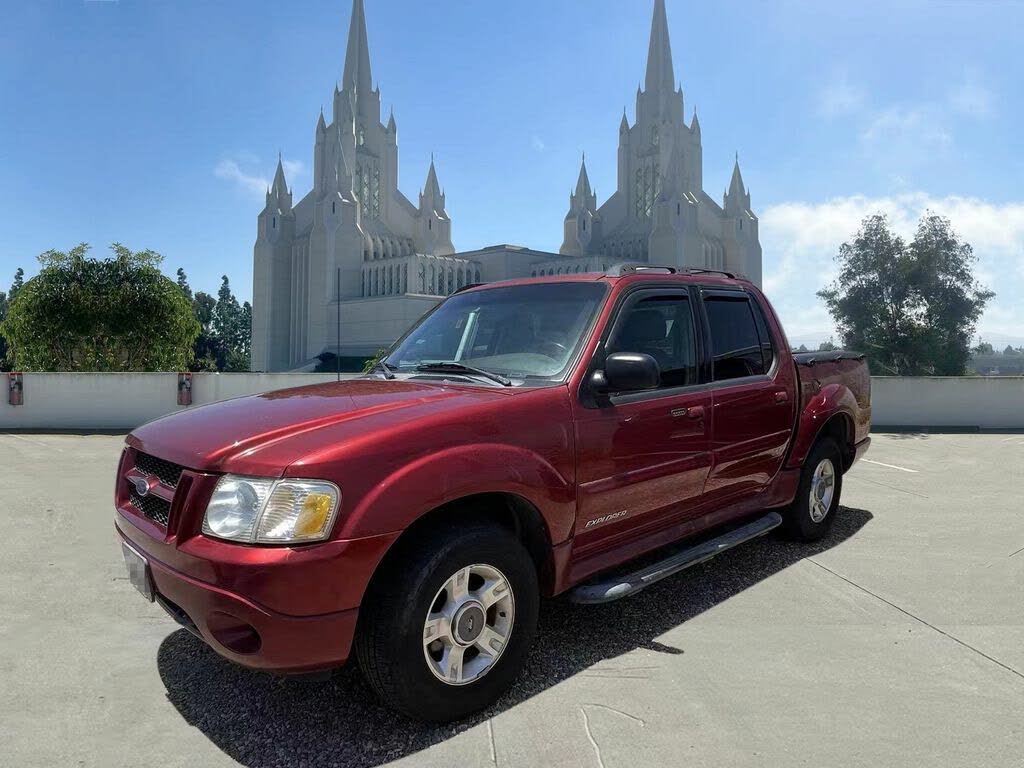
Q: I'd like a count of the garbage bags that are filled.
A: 0